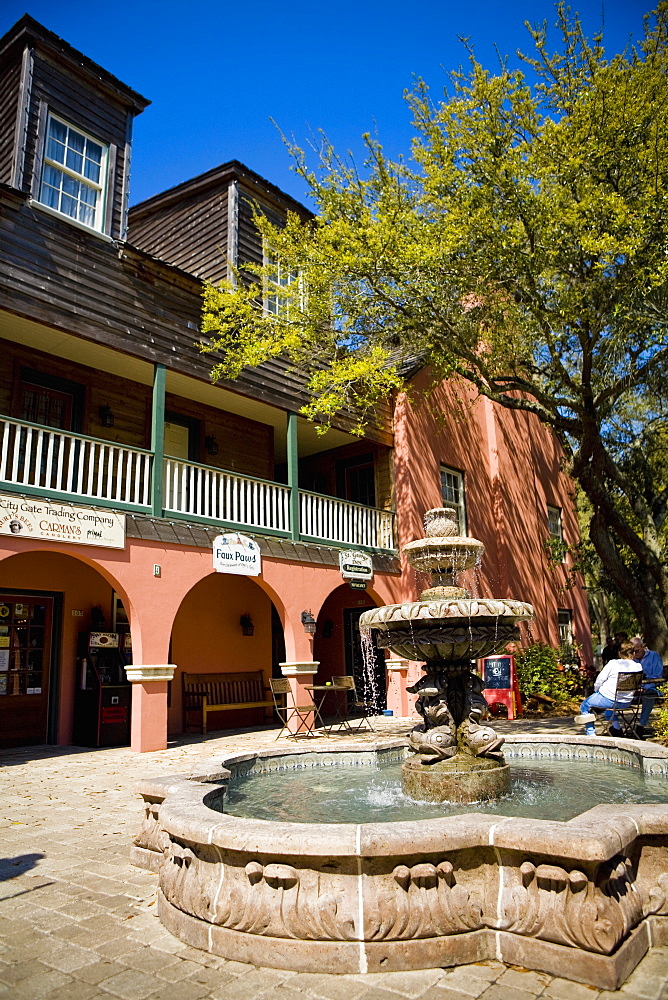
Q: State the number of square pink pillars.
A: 3